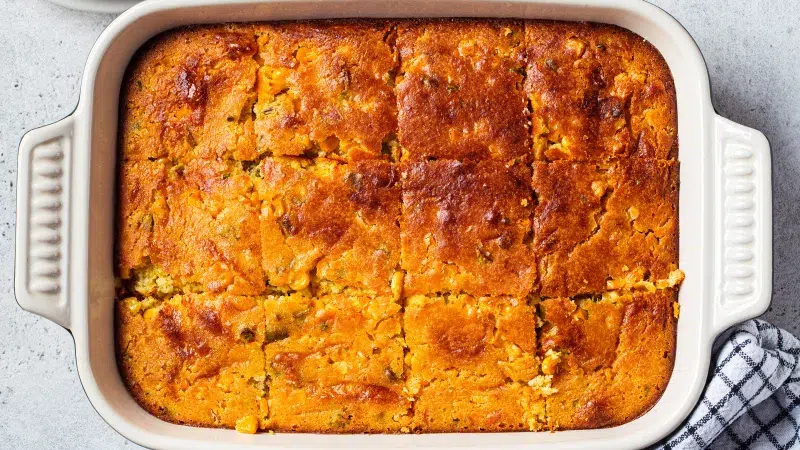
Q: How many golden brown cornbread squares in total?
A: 12